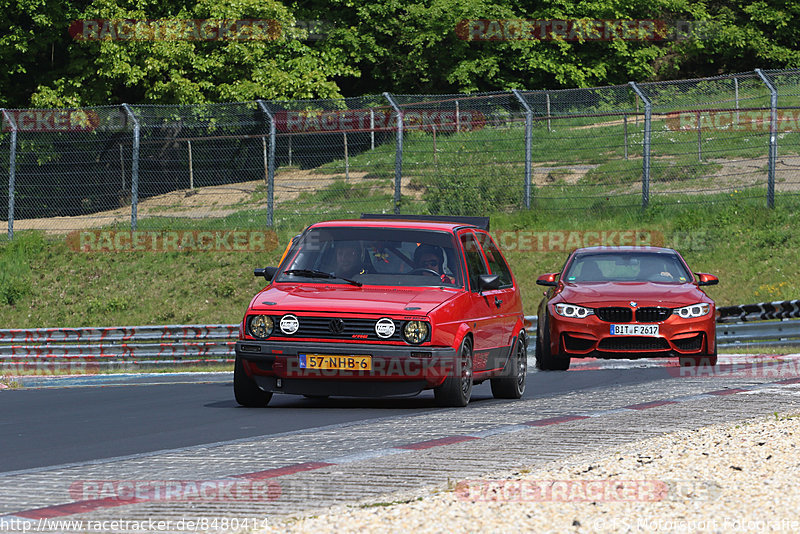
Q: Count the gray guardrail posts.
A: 7